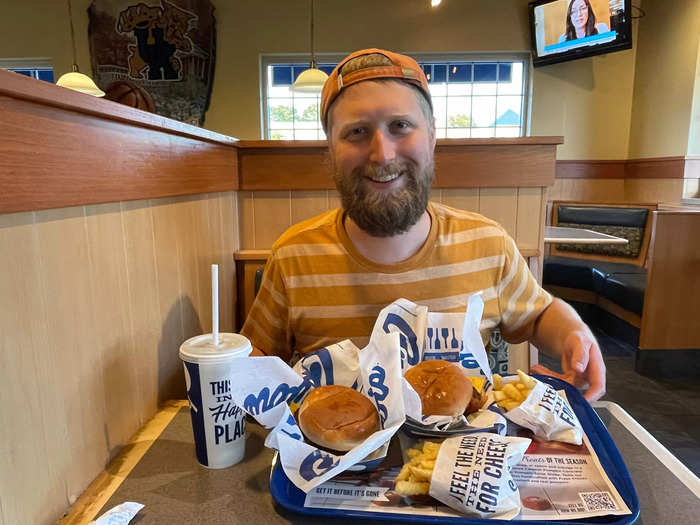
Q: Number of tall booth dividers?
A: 2